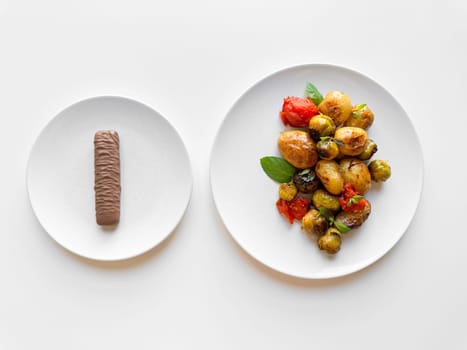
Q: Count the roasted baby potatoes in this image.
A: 7